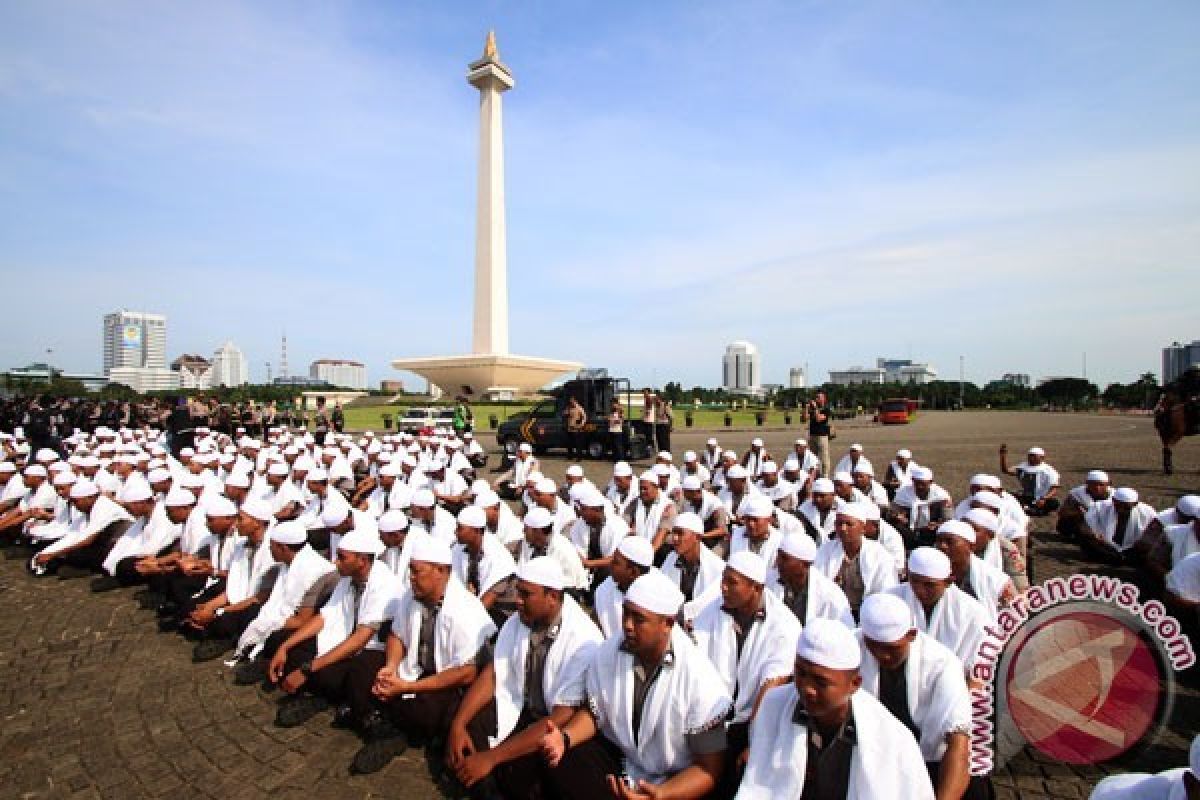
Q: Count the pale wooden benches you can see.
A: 0